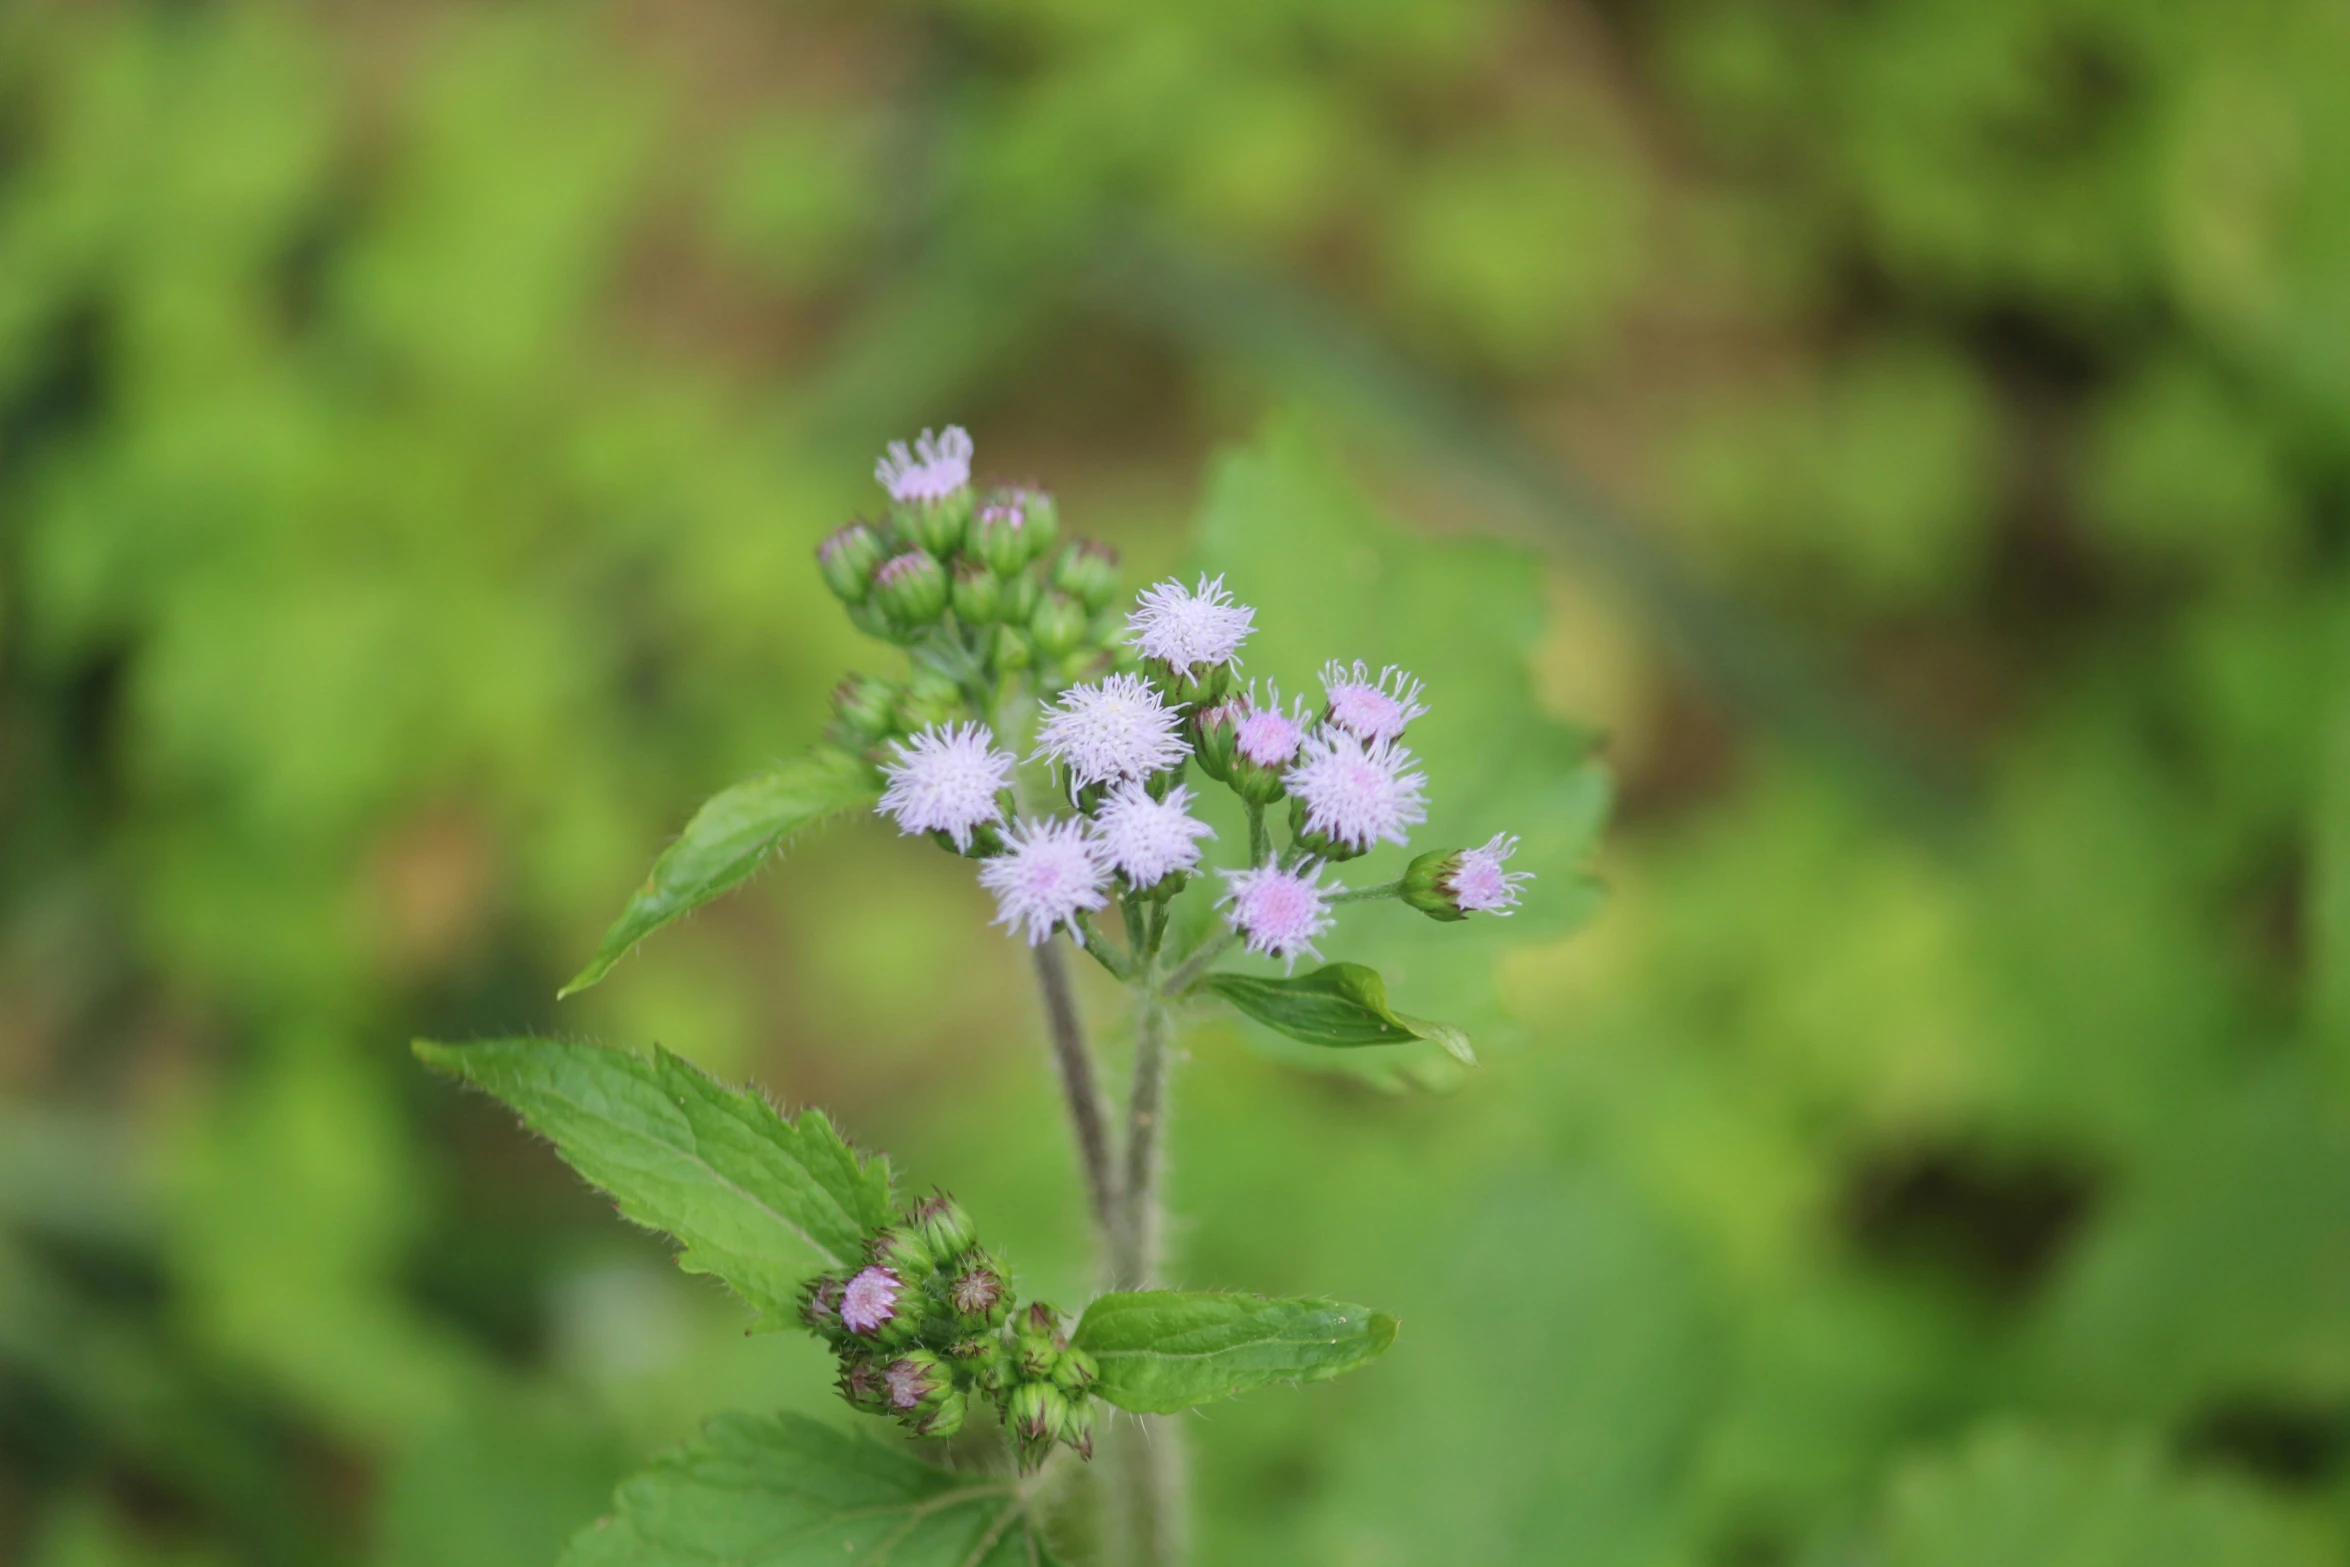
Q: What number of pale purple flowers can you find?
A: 11